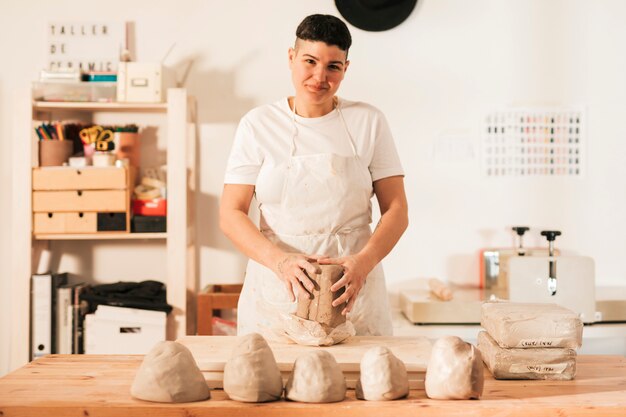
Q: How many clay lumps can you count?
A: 5